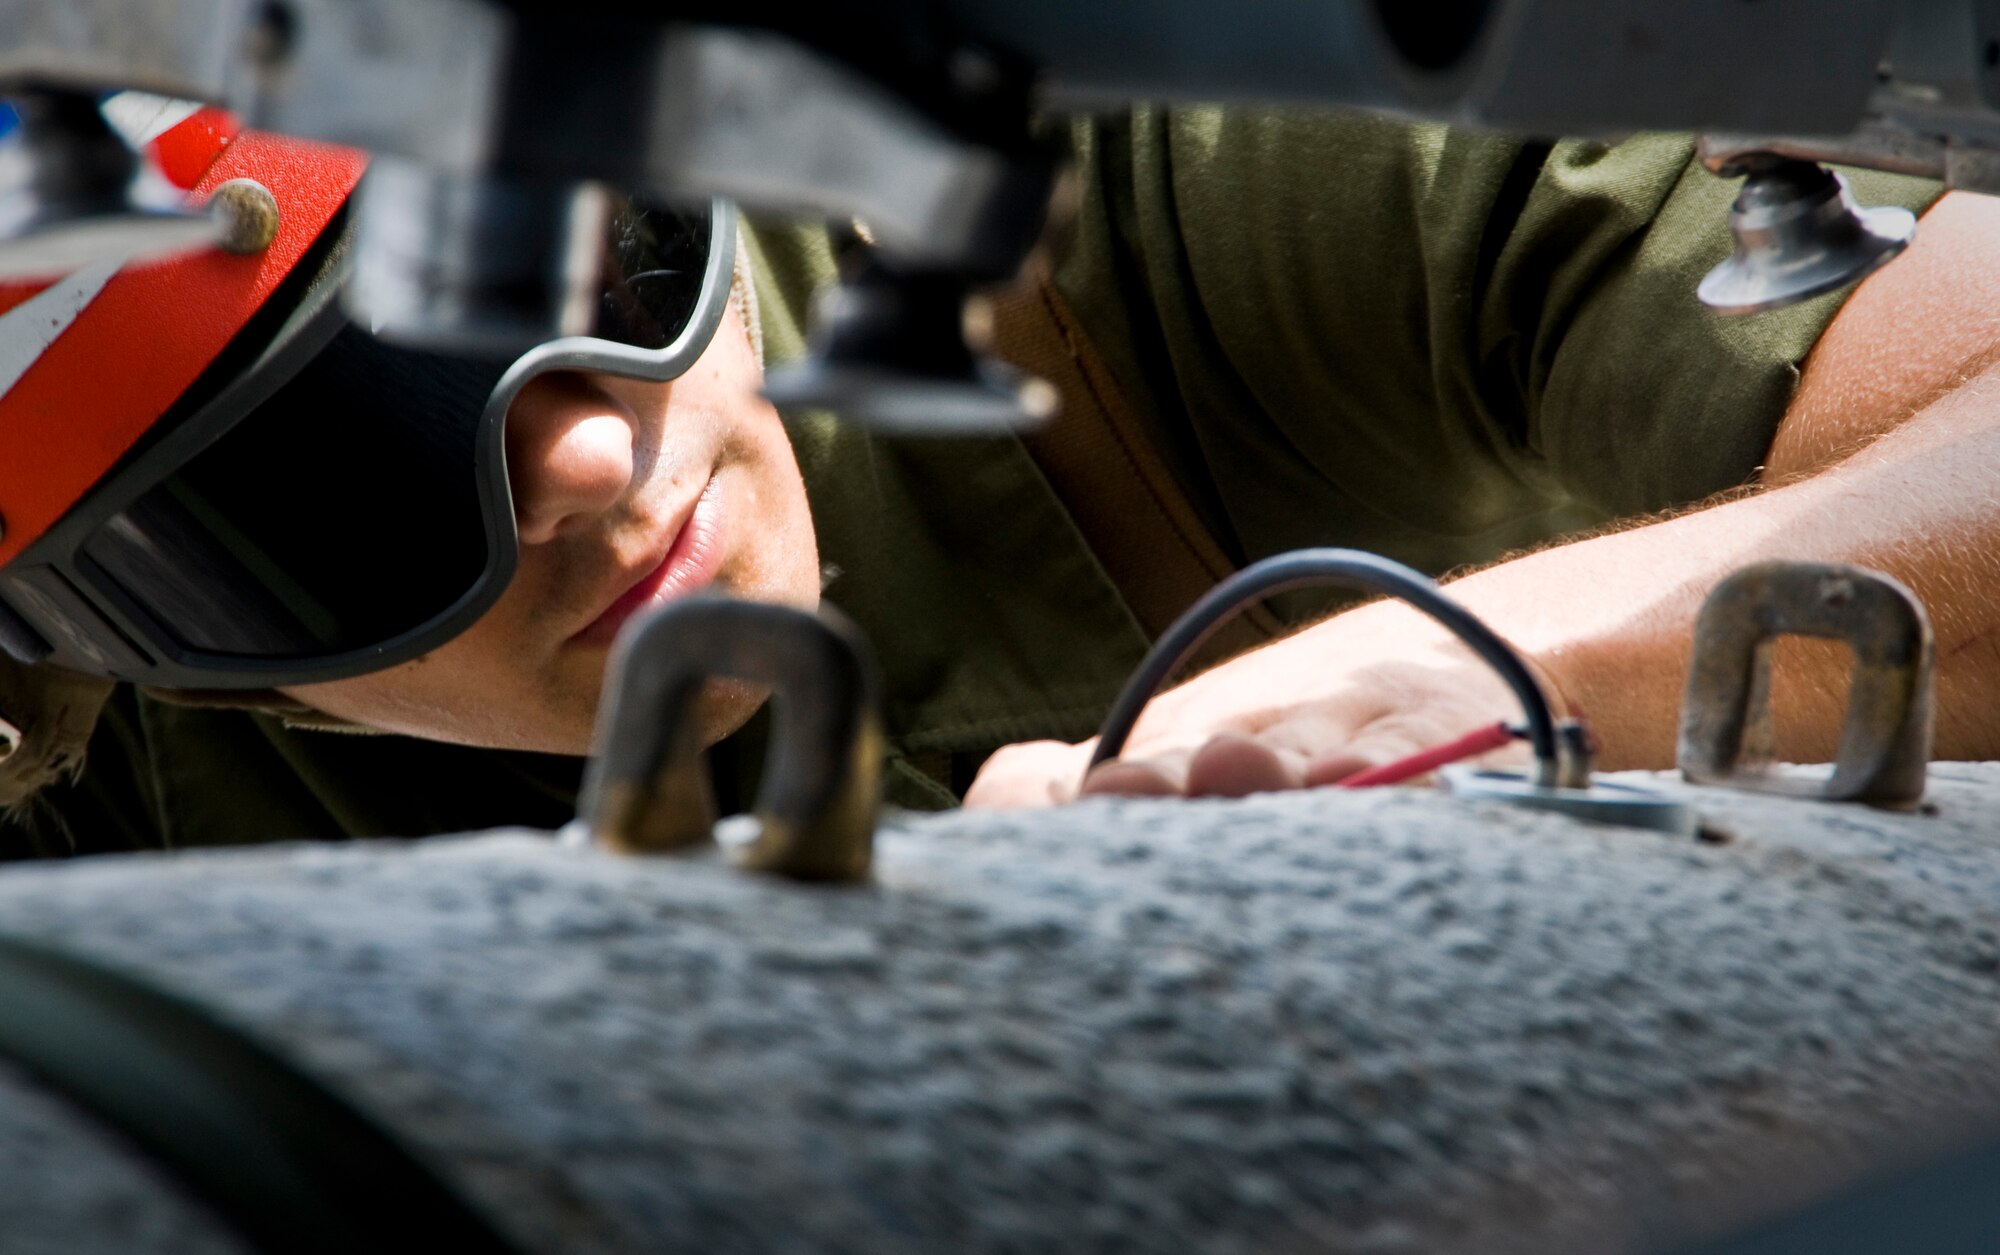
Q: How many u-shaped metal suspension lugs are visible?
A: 2